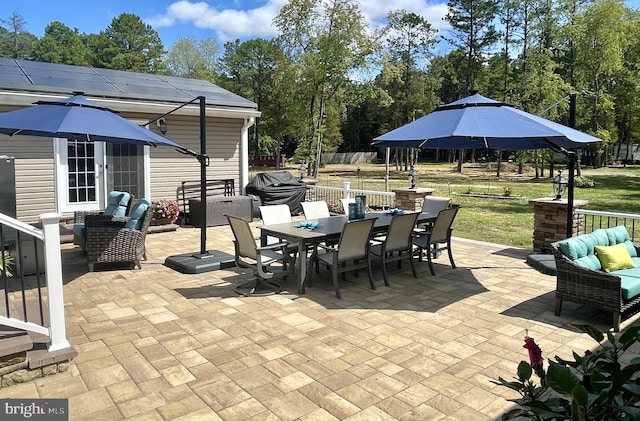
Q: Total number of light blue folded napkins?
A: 2